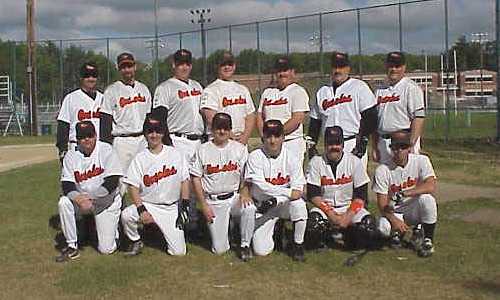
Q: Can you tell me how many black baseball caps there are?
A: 13